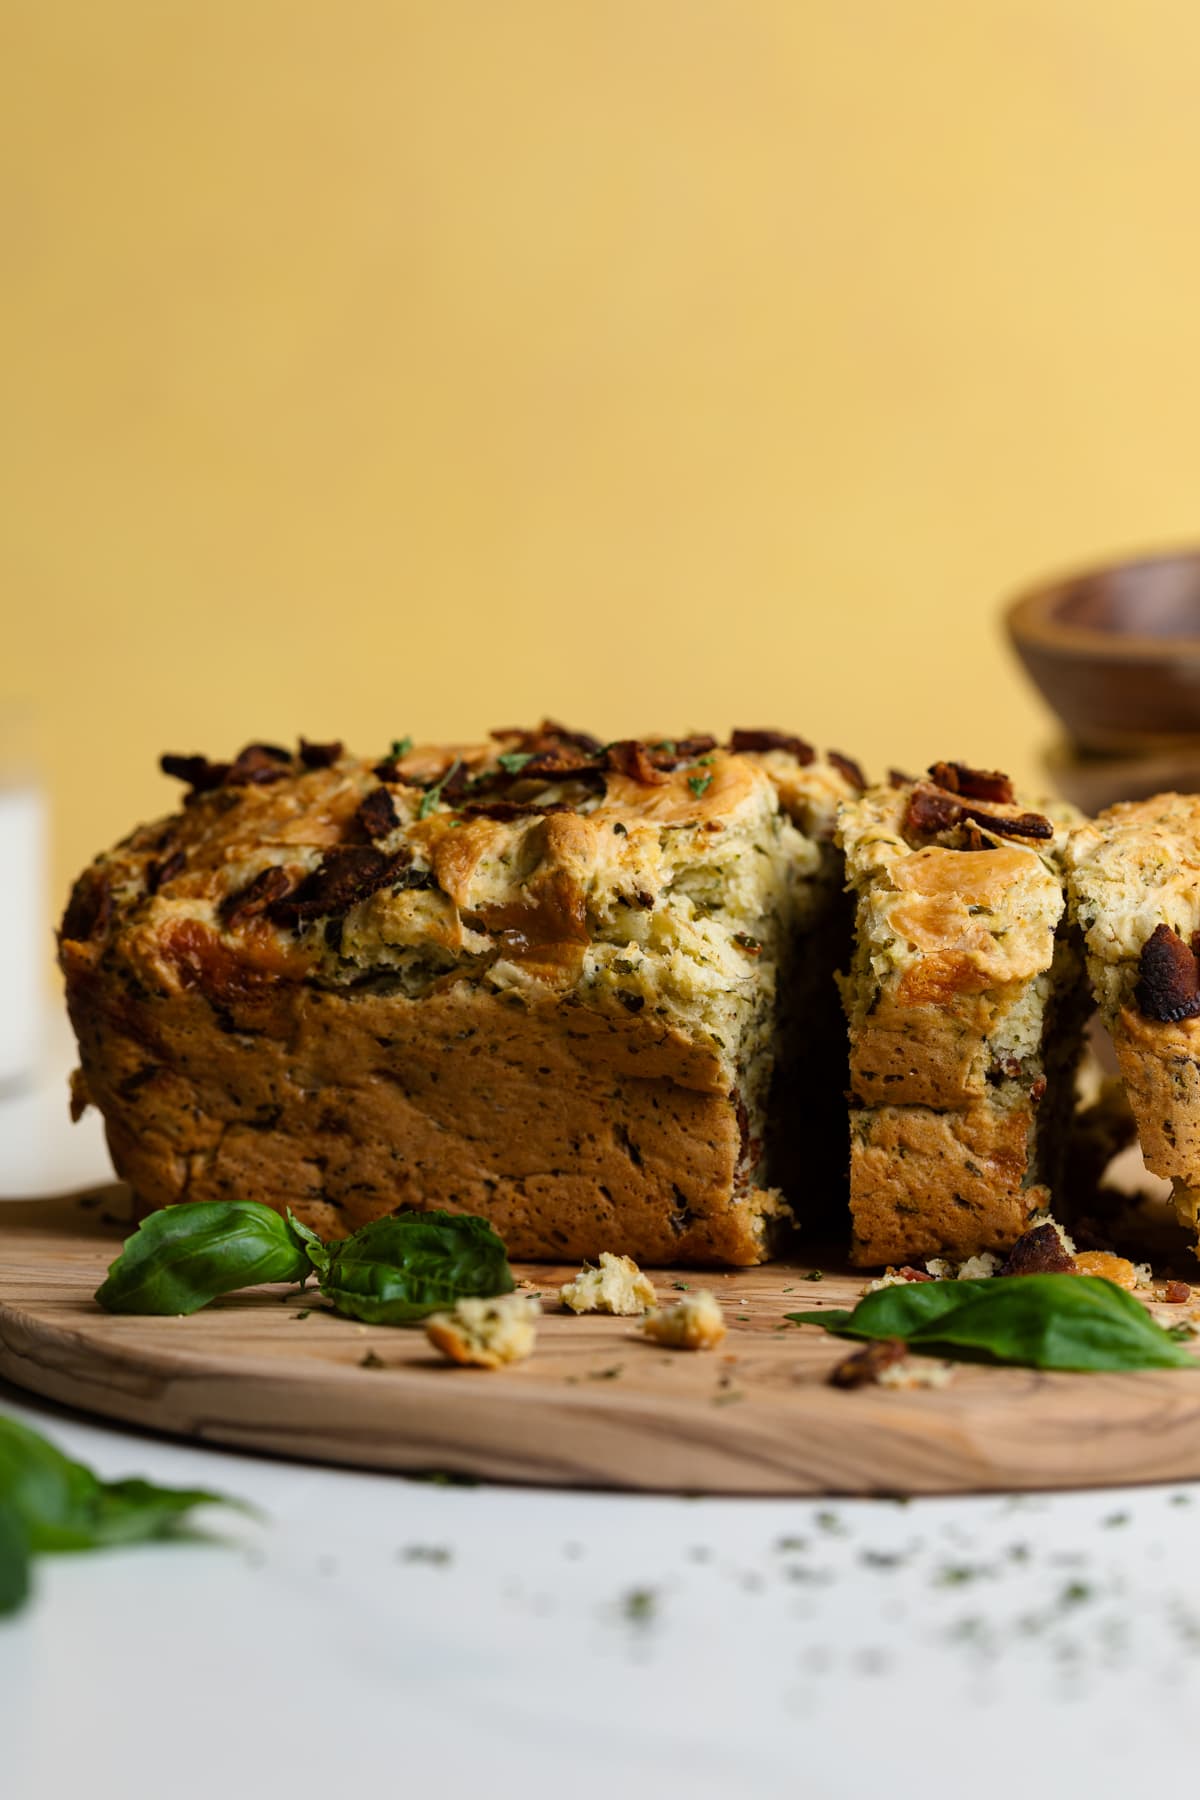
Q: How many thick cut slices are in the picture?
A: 2